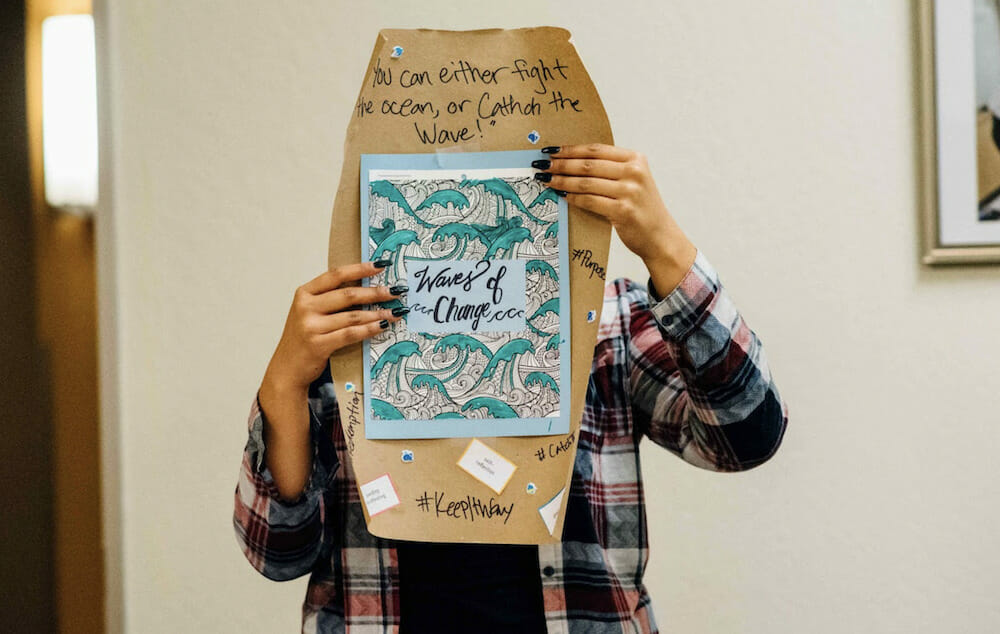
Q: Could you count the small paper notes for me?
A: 3